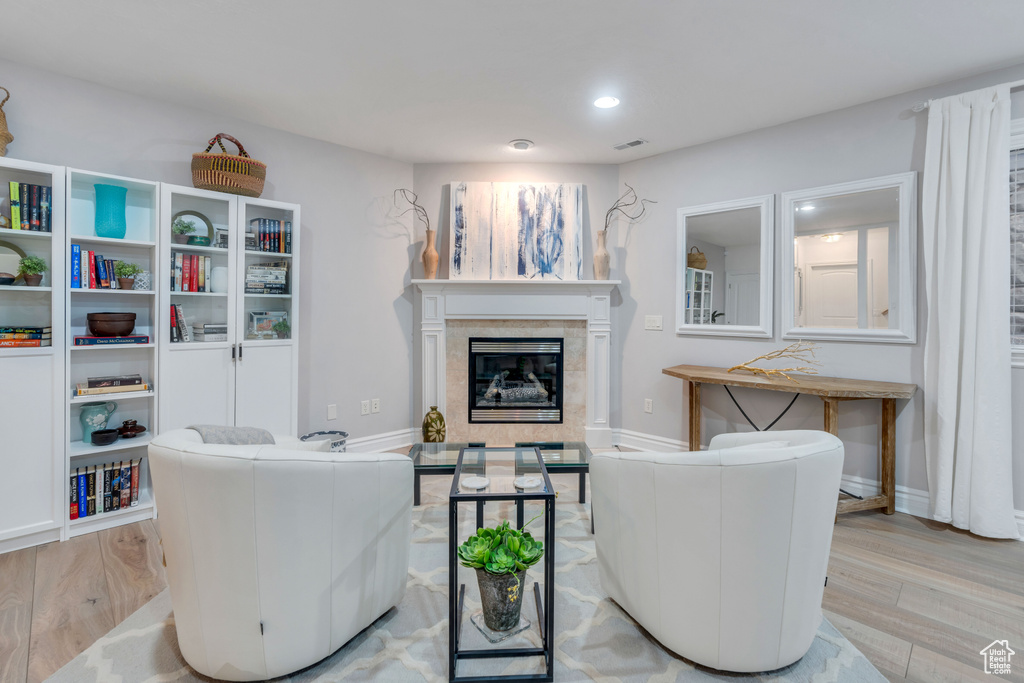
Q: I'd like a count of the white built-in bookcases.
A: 3